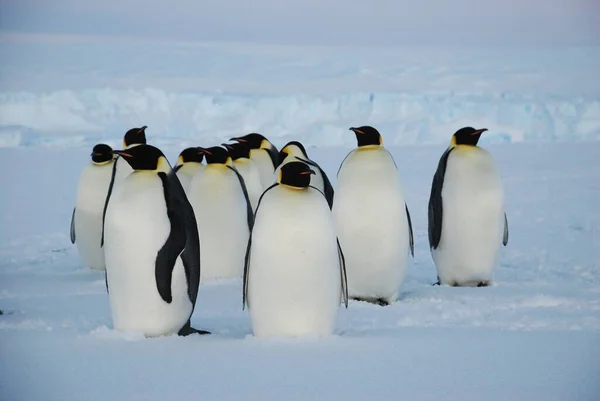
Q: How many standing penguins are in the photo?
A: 11